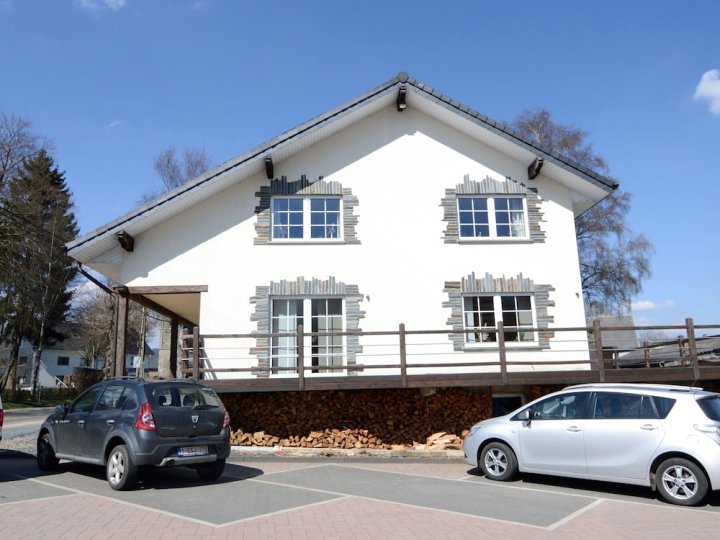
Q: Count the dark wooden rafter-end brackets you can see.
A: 4